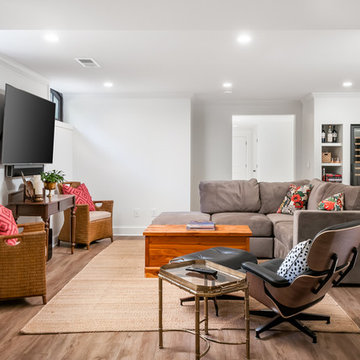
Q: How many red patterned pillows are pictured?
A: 2